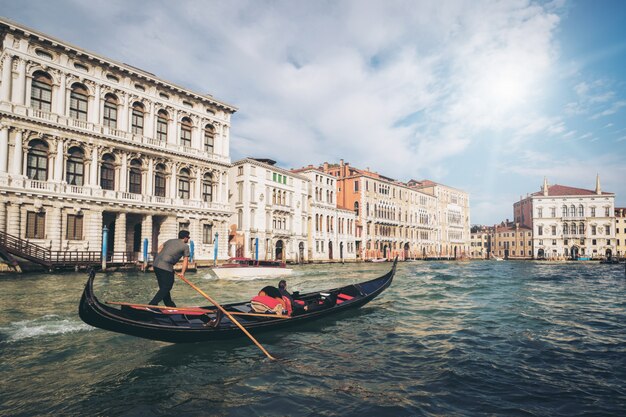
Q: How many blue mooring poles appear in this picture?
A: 5